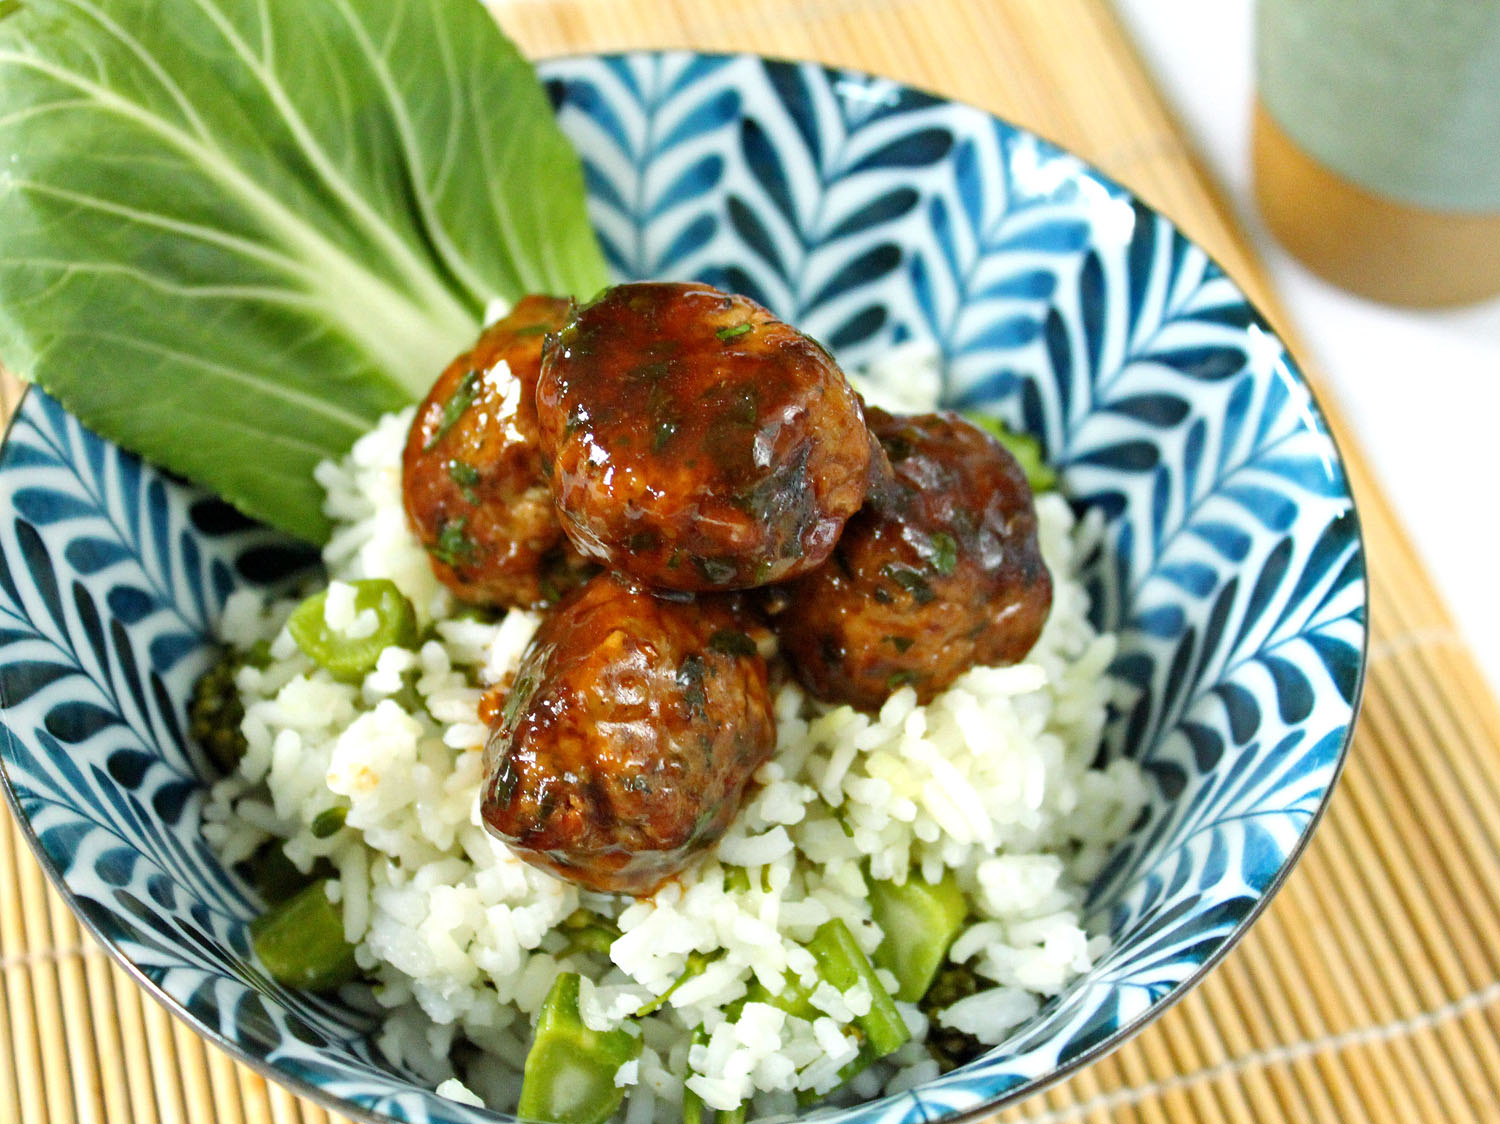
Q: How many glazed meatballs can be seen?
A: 4